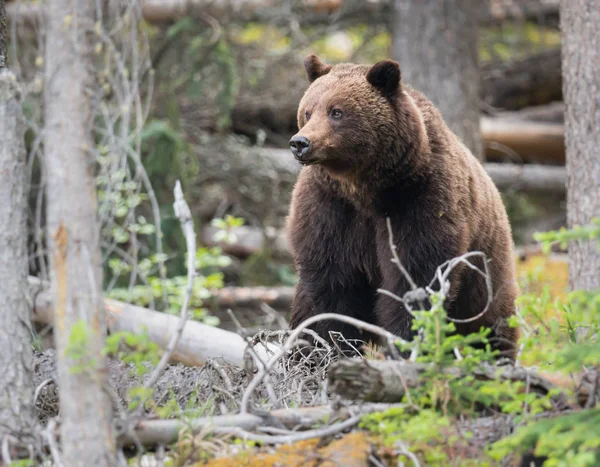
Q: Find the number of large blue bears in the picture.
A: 0